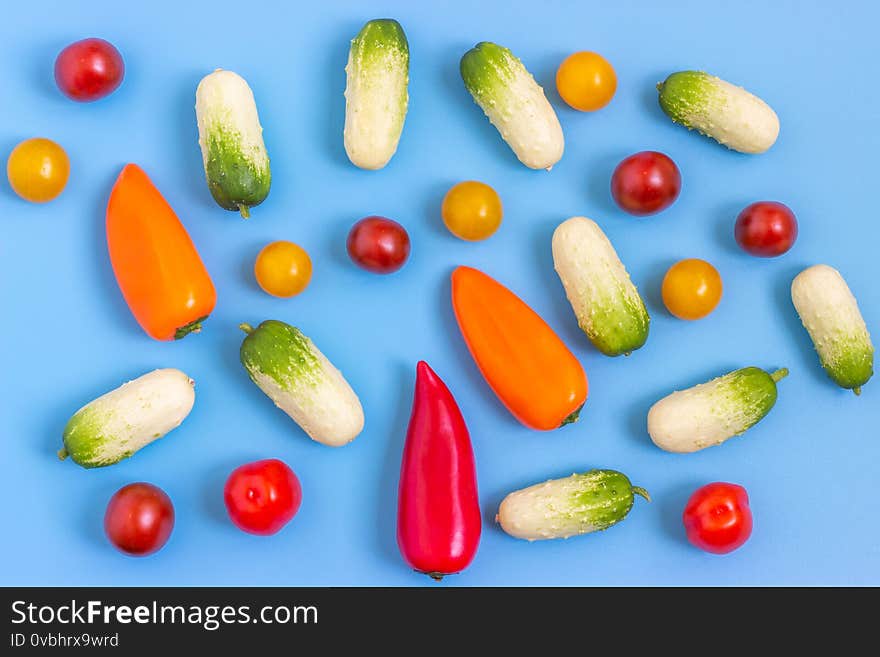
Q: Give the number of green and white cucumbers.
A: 10